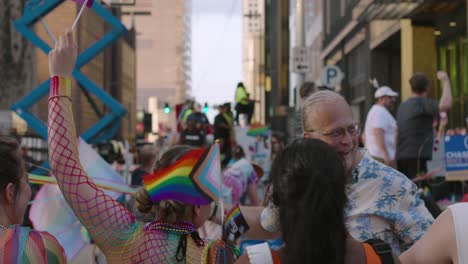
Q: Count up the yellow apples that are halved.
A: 0